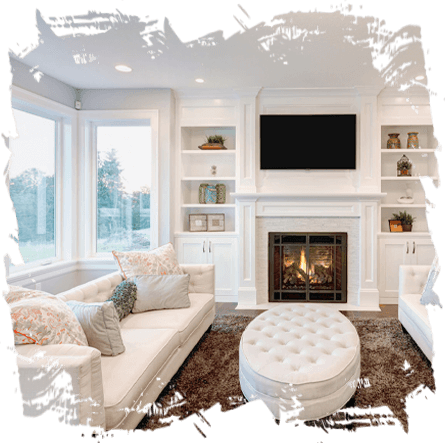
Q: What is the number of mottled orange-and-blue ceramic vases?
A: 2